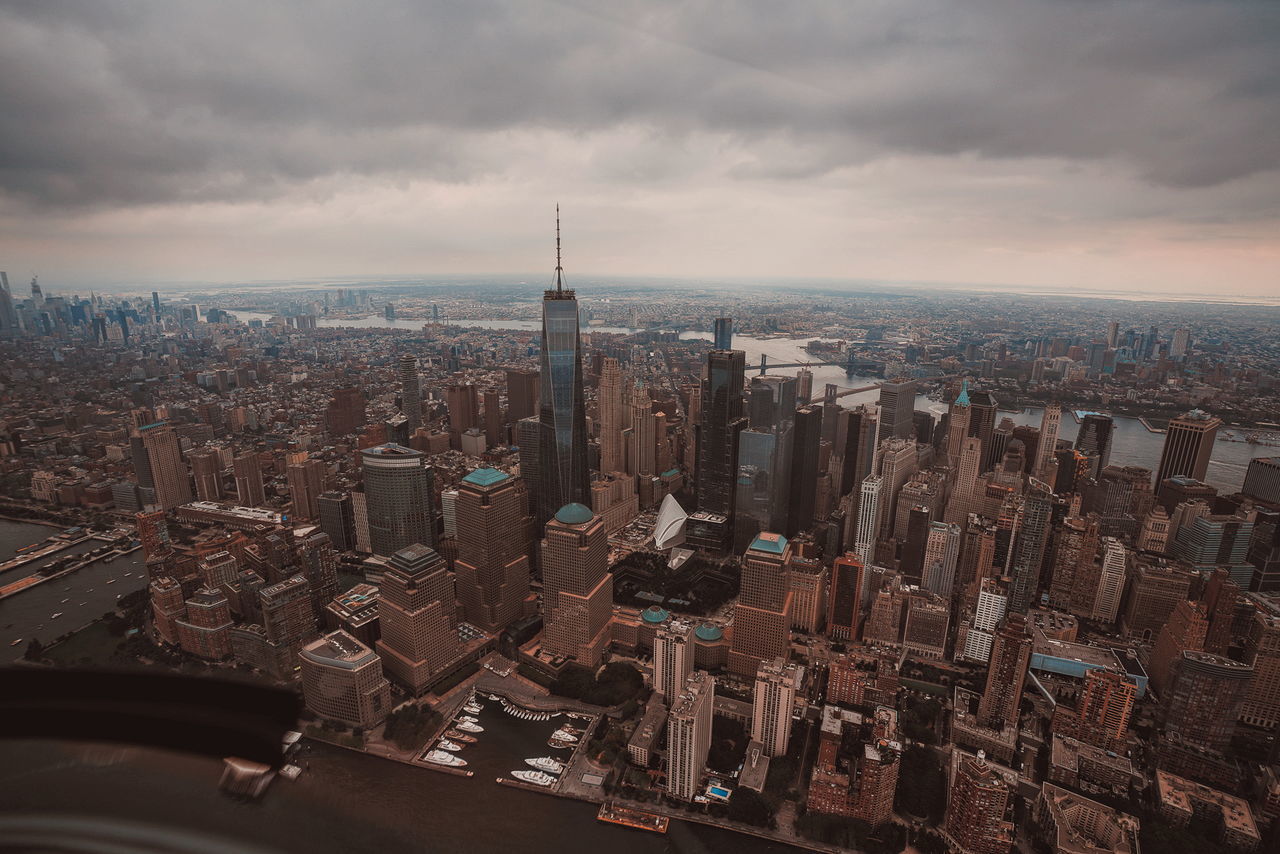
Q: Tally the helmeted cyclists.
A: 0